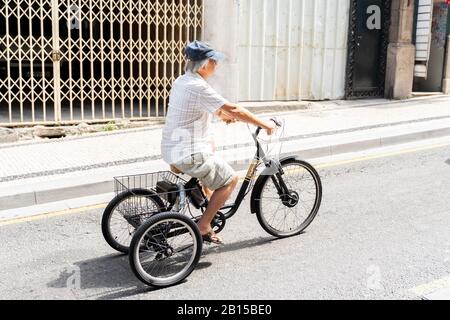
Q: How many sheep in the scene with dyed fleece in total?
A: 0